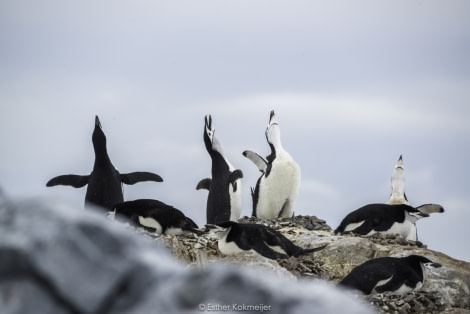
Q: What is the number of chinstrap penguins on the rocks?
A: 8